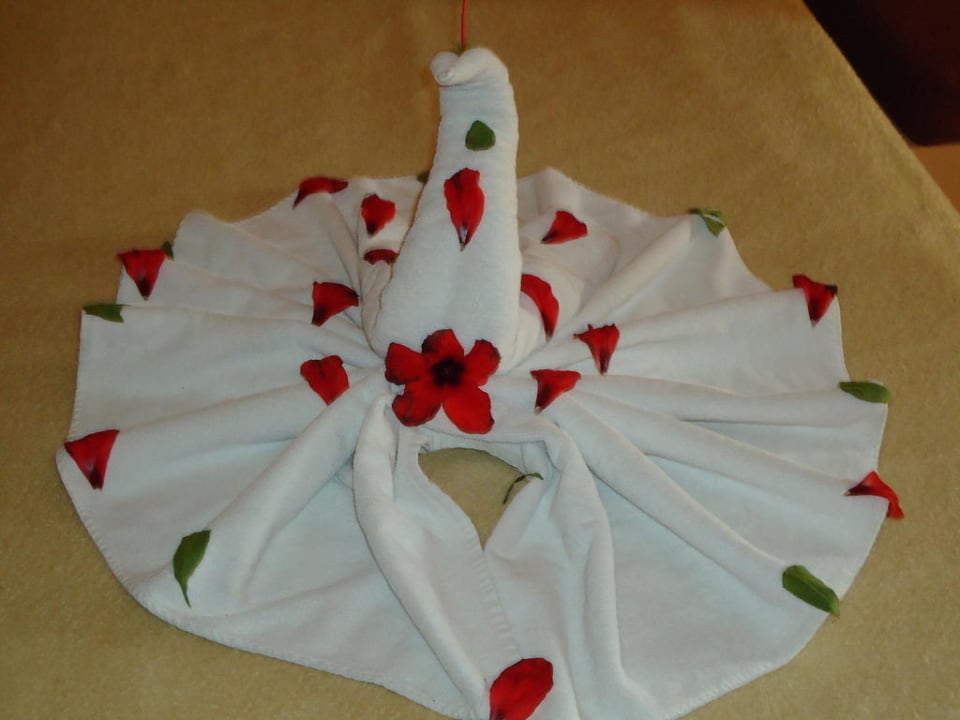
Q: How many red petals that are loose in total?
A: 15